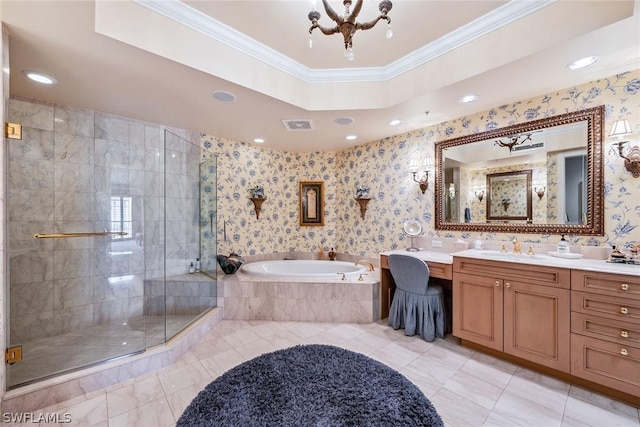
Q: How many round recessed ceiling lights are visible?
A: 6